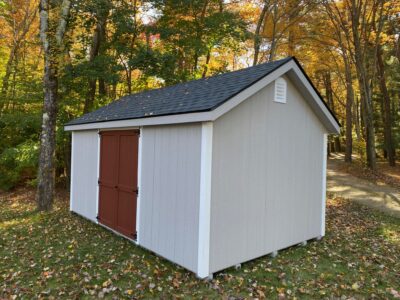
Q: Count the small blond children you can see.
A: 0